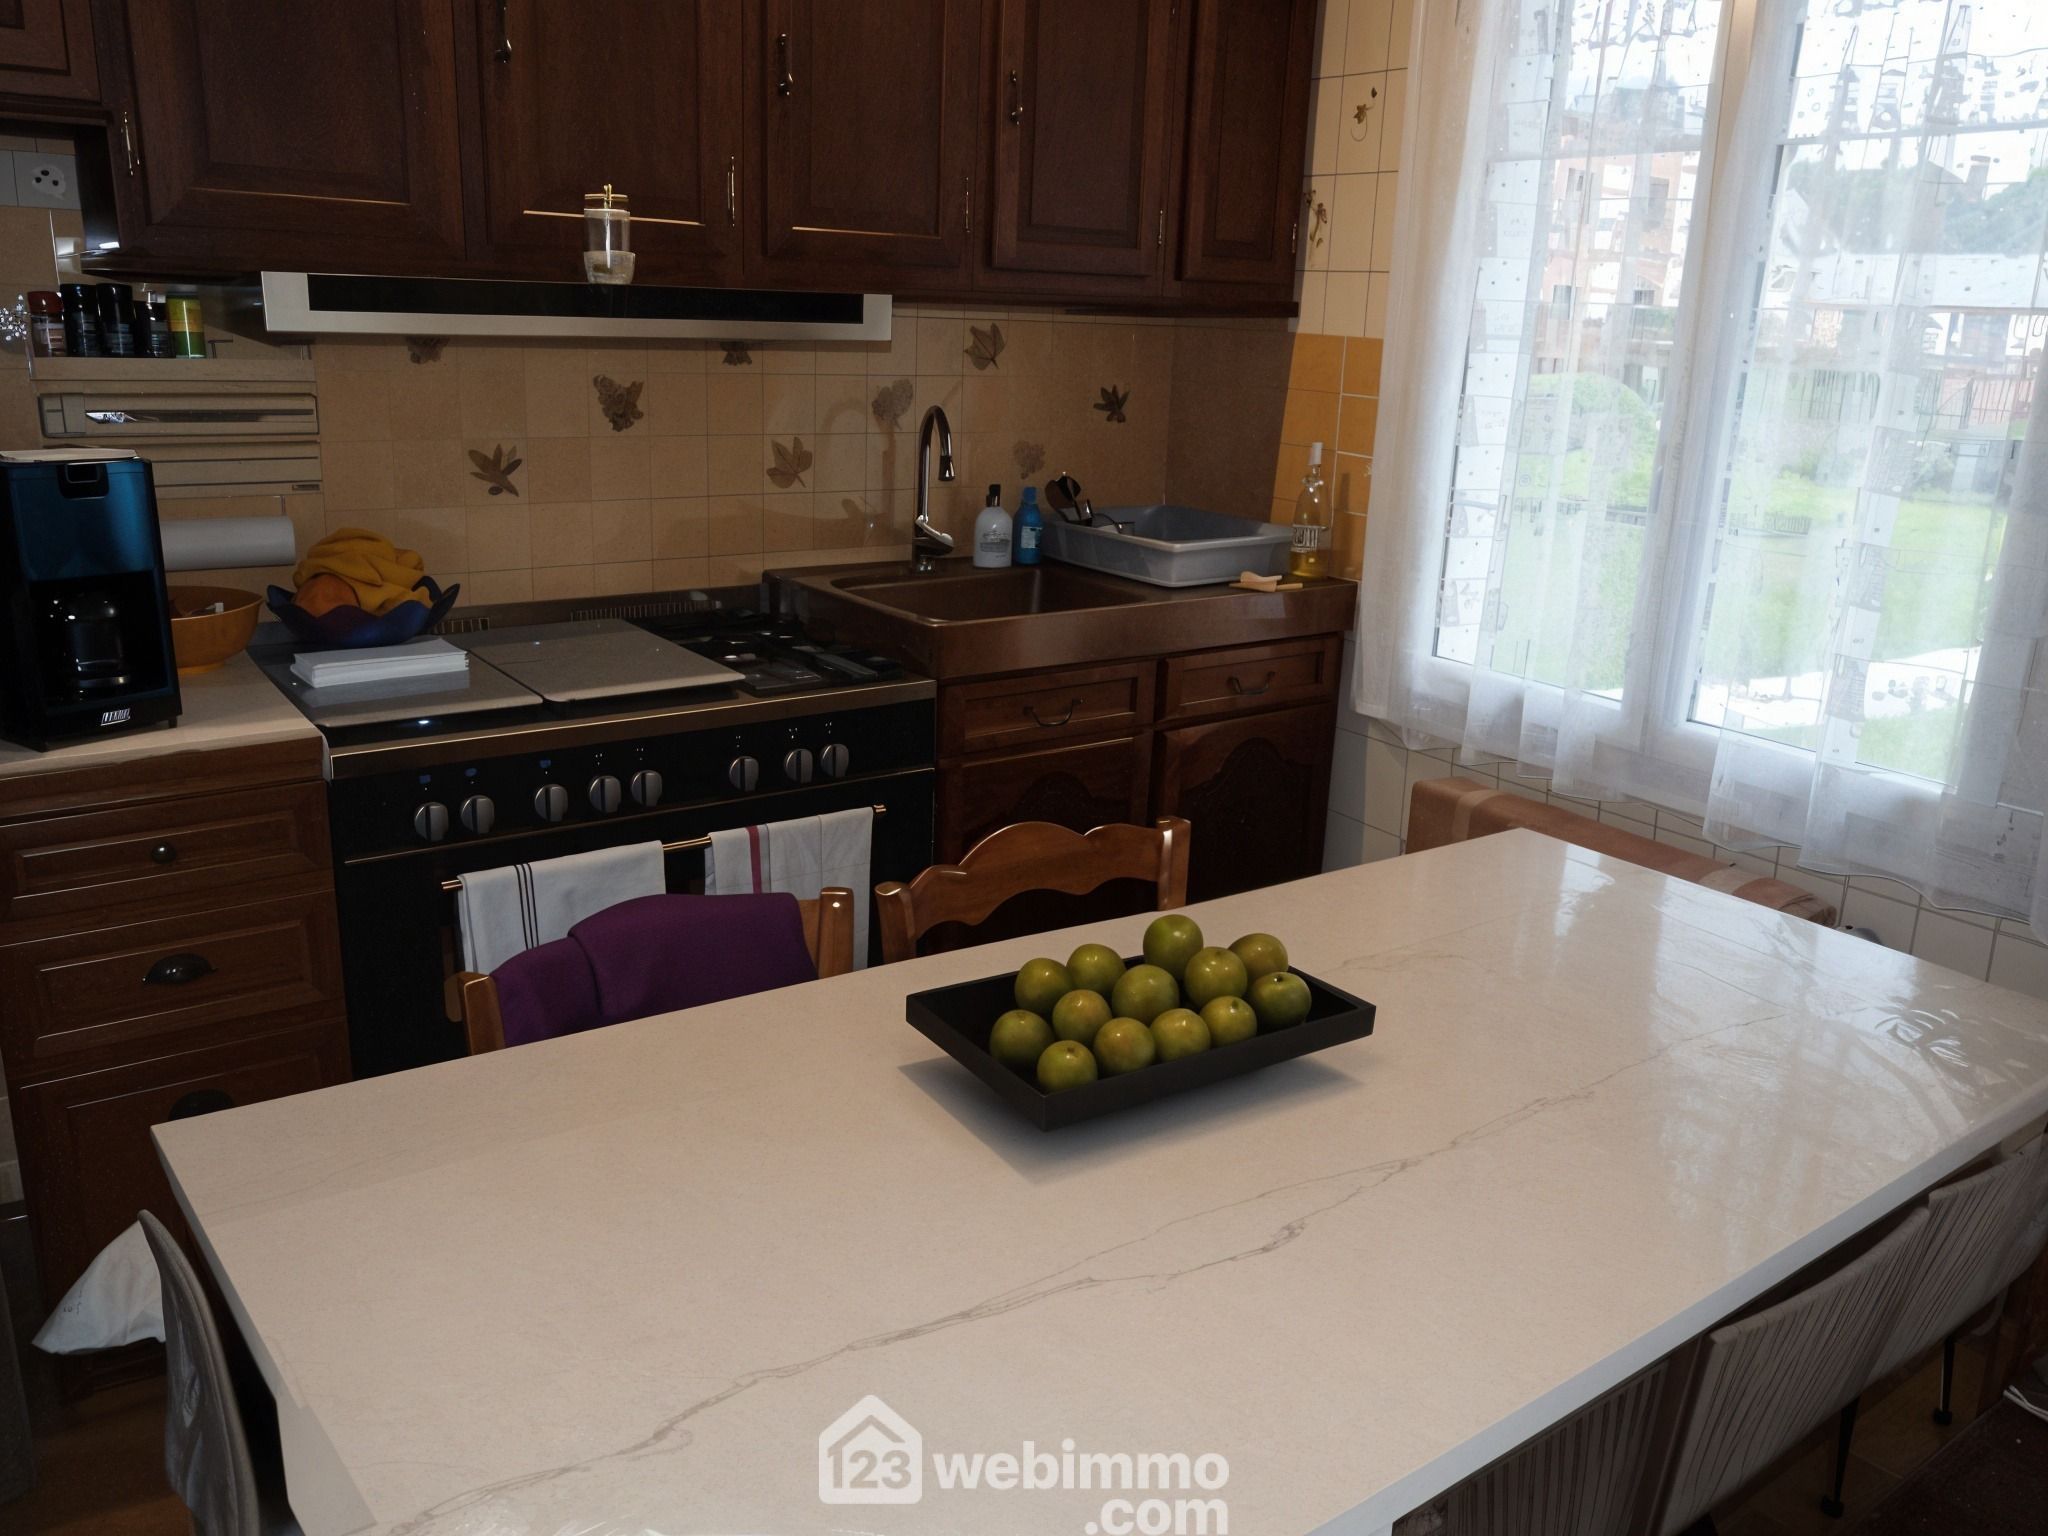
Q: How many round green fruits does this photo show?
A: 13